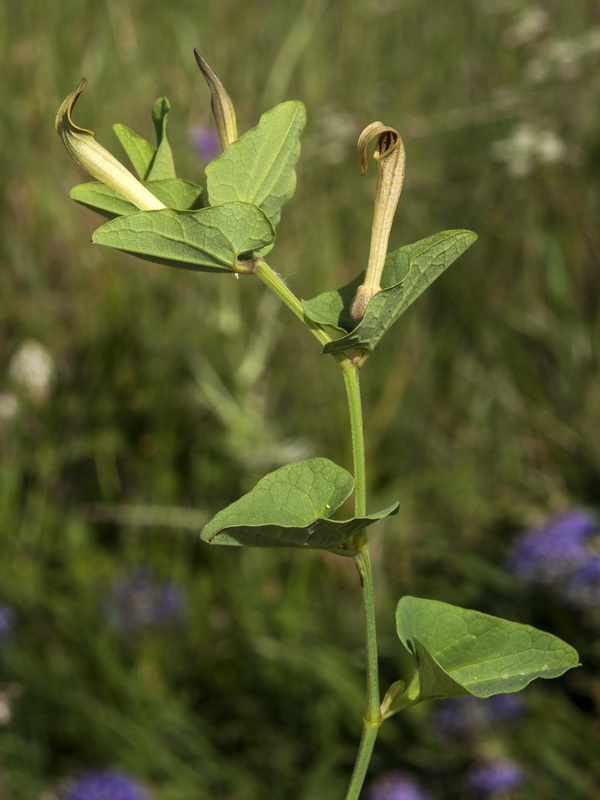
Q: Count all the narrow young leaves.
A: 2